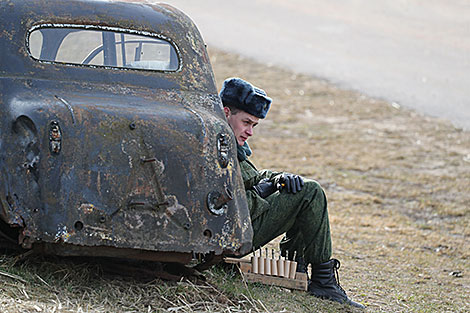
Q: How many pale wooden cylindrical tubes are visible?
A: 7